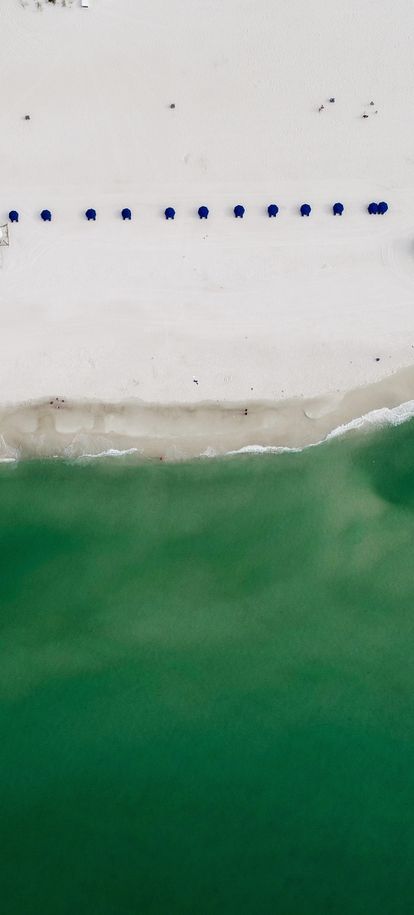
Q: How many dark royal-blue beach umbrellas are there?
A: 12